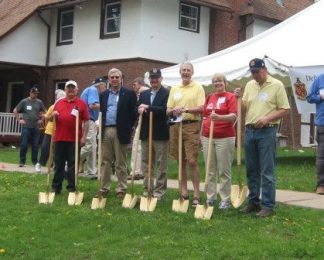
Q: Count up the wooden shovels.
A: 8